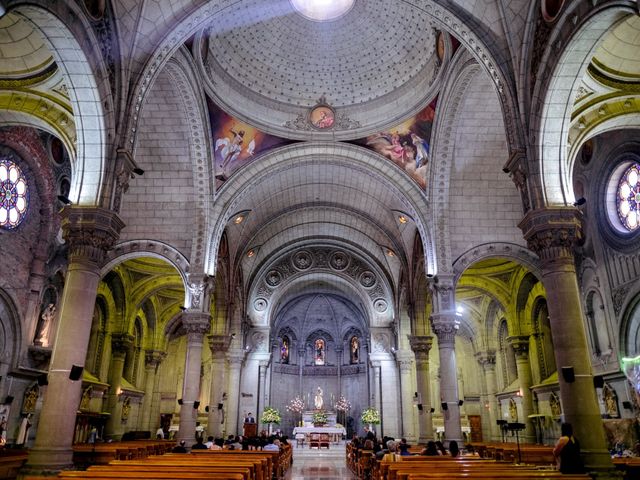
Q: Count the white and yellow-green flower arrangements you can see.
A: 3